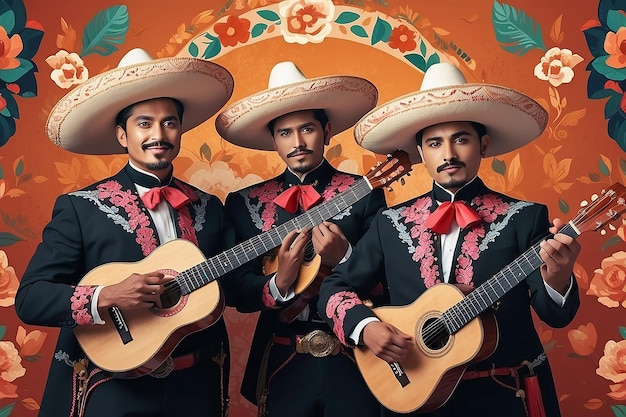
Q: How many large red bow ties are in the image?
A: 3